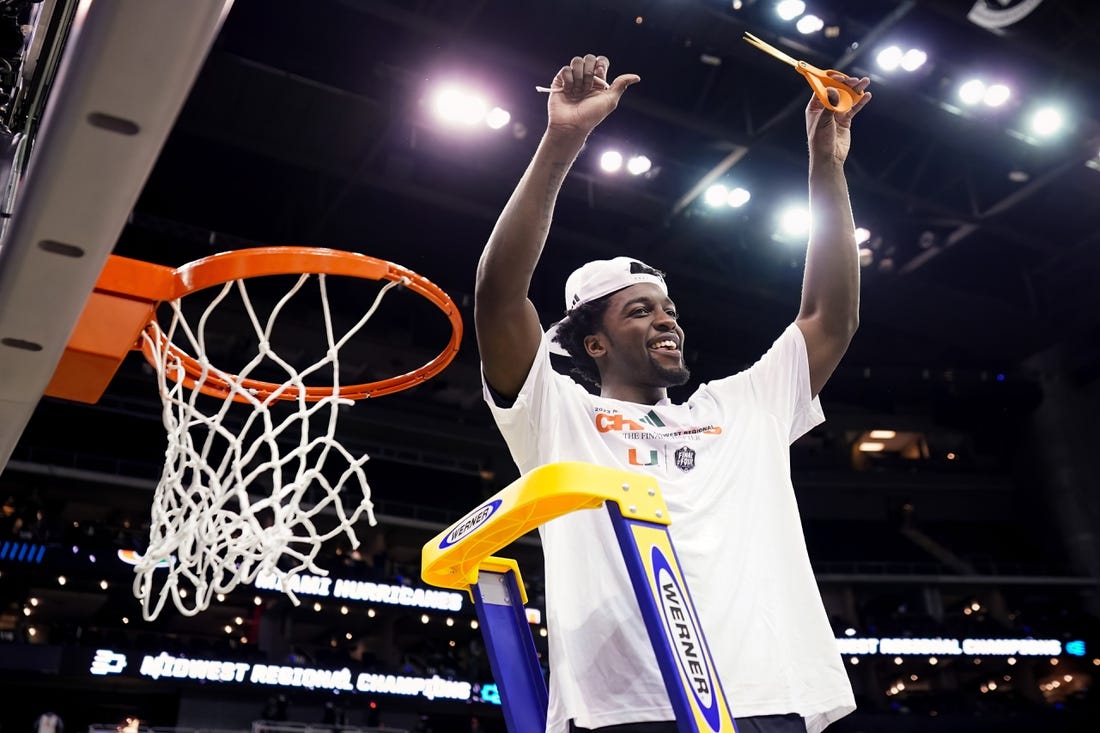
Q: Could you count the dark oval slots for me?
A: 3